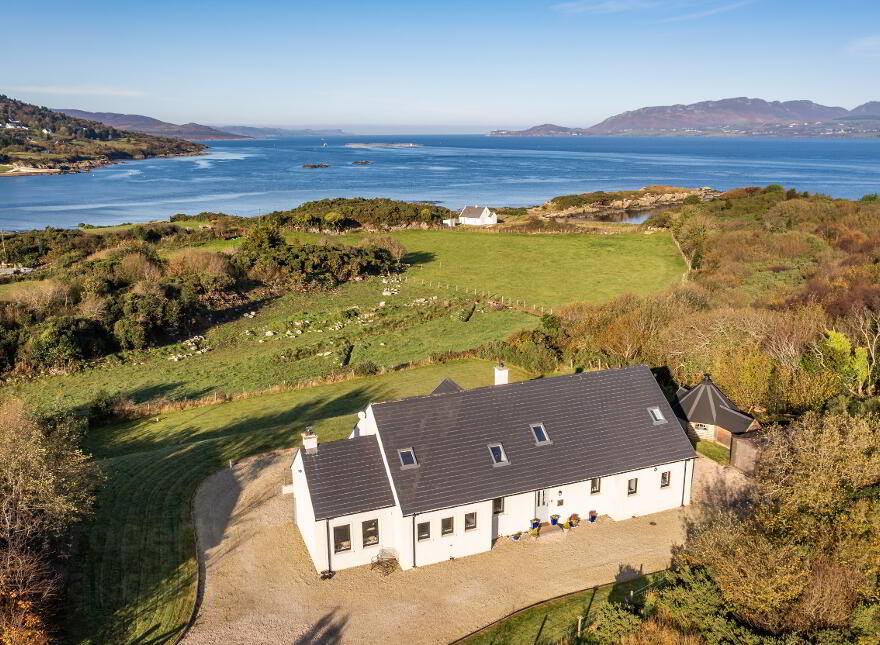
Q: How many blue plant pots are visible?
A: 4